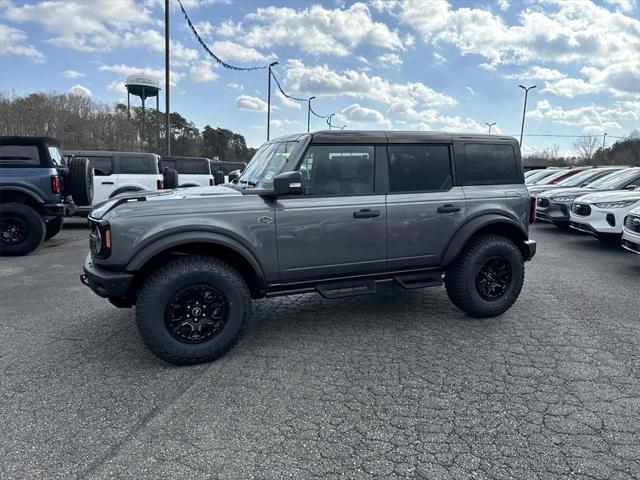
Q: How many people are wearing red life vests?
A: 0